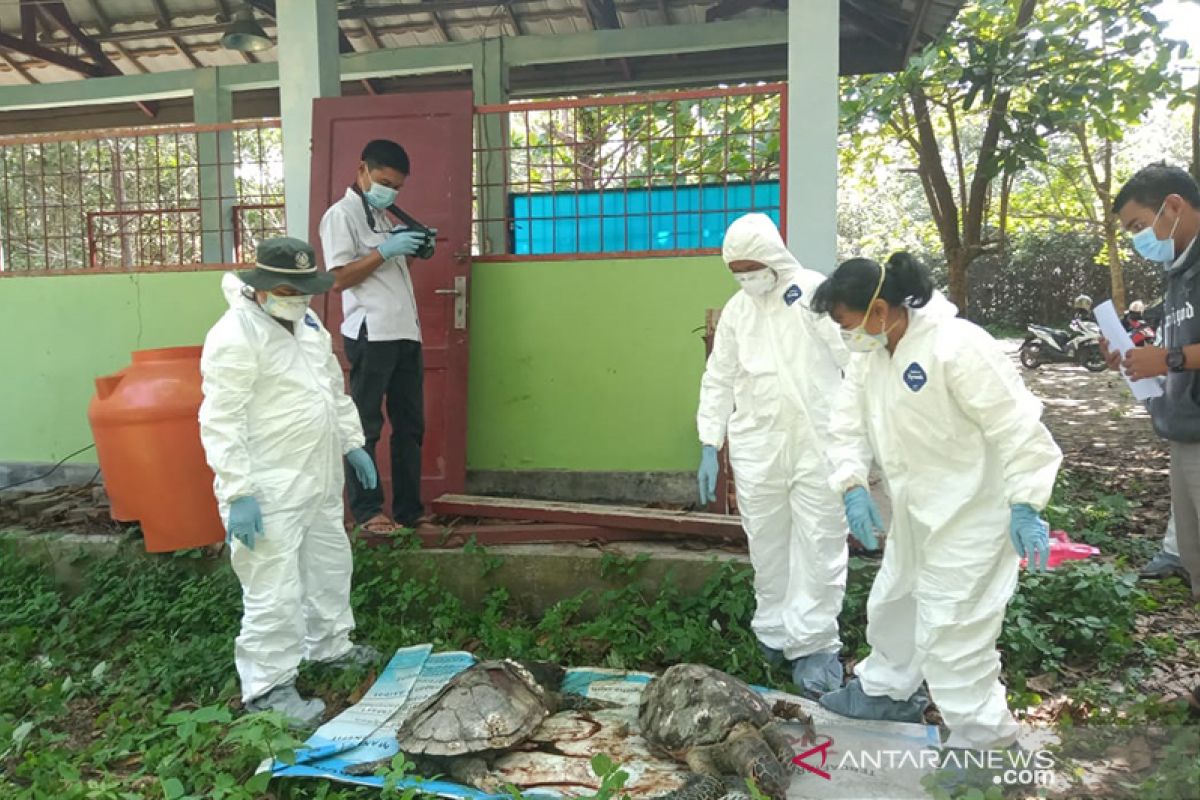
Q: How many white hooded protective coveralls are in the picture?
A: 3